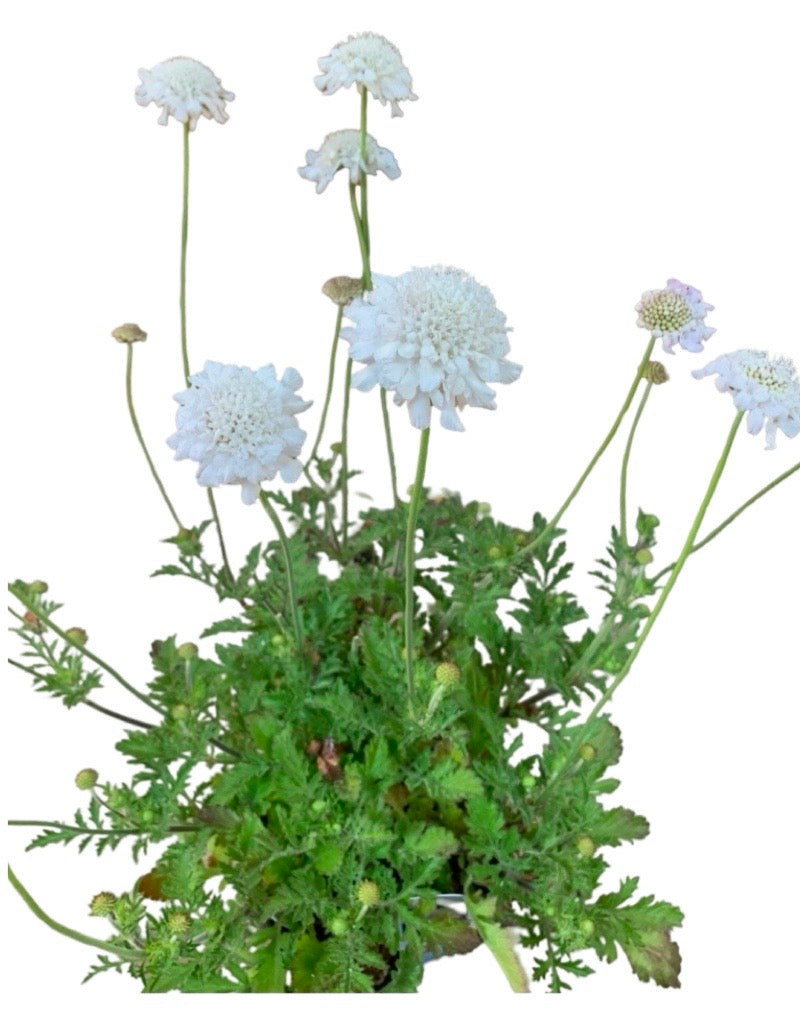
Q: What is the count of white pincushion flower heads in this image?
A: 7